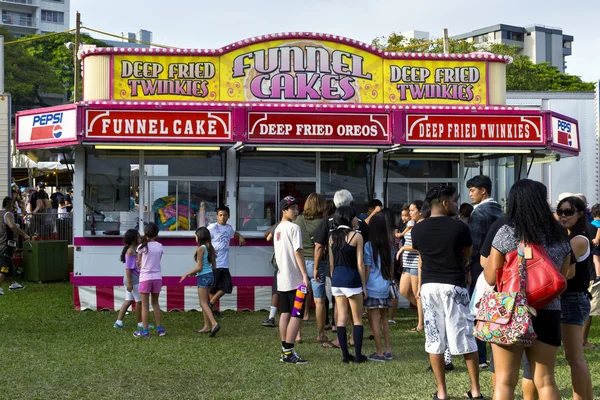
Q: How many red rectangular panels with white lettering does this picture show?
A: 3